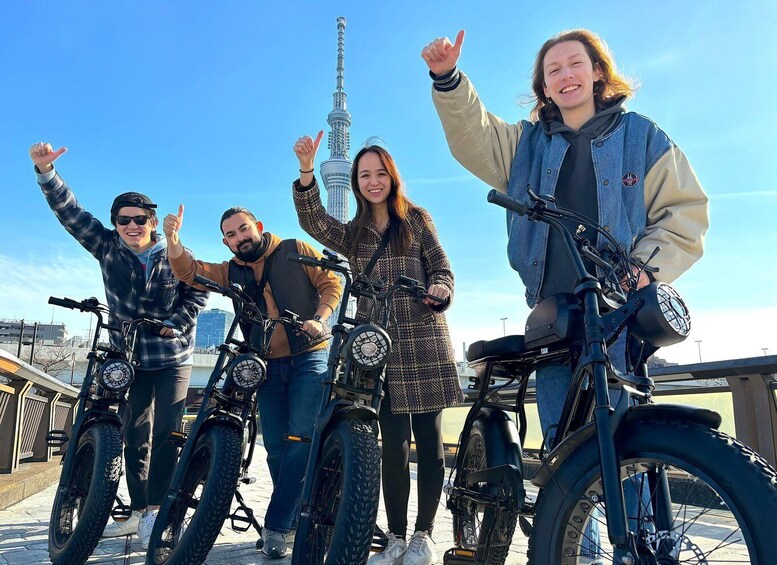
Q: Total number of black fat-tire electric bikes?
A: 4